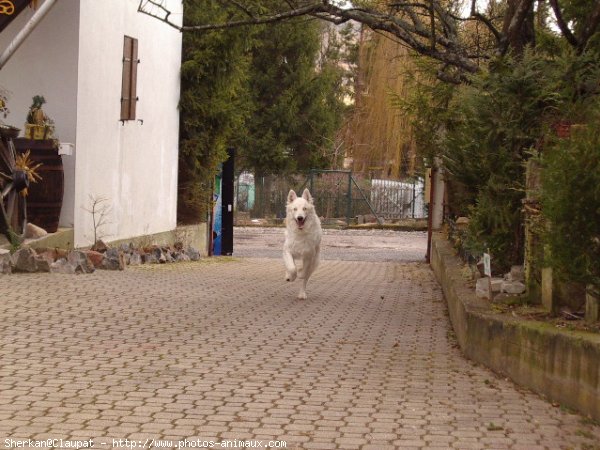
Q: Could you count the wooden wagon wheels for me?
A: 1